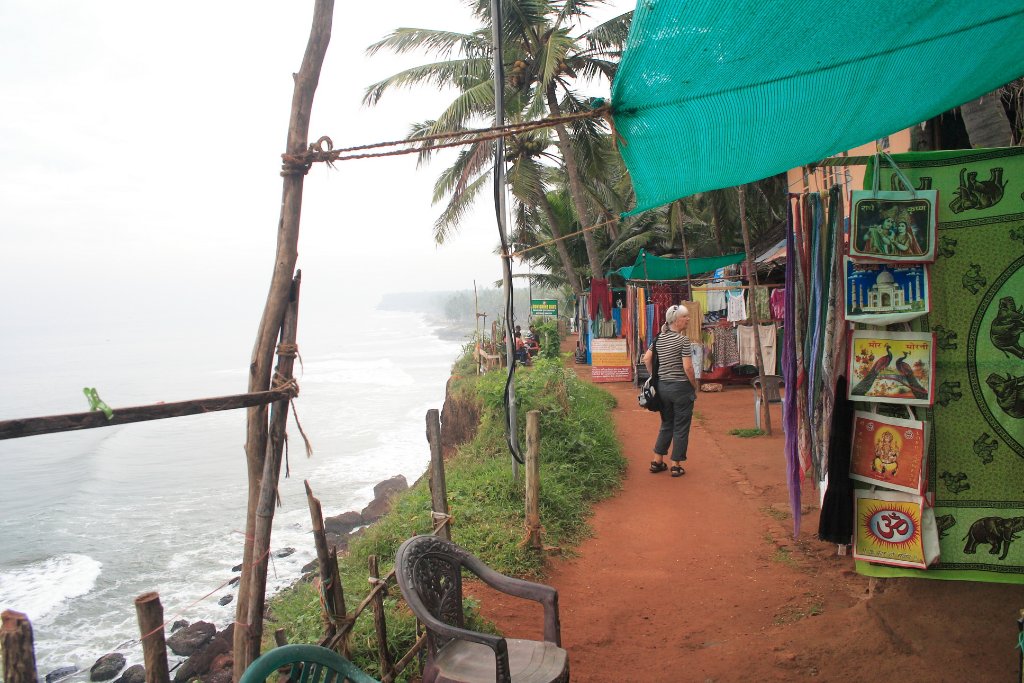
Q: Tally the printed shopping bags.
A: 5